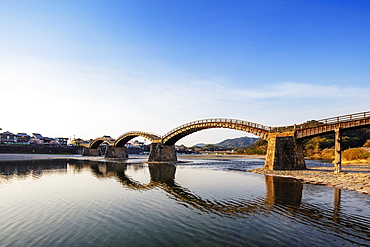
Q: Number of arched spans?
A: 3